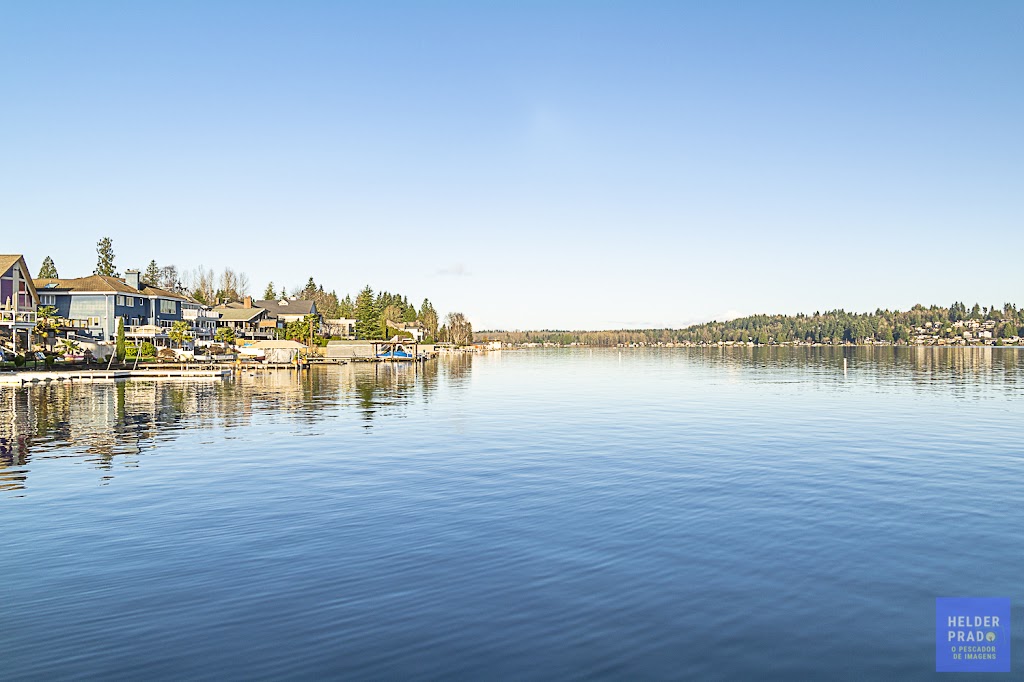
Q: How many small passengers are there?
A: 0